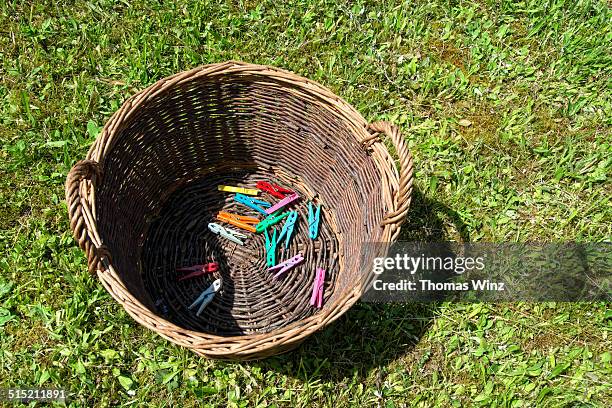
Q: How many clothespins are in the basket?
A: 14